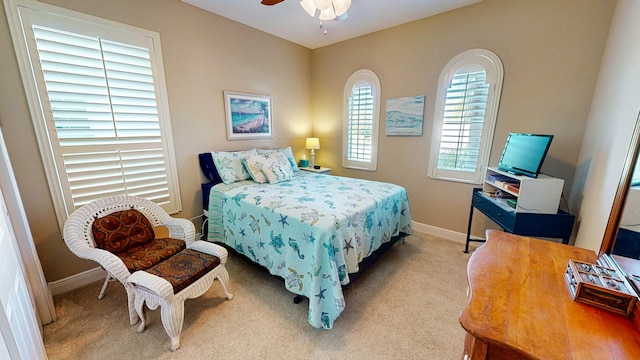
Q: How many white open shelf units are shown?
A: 1